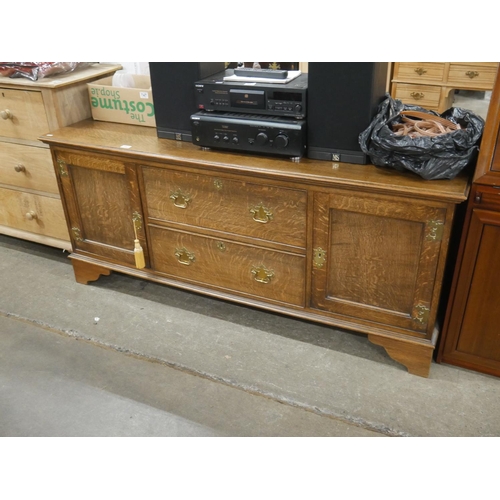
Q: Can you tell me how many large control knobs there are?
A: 2